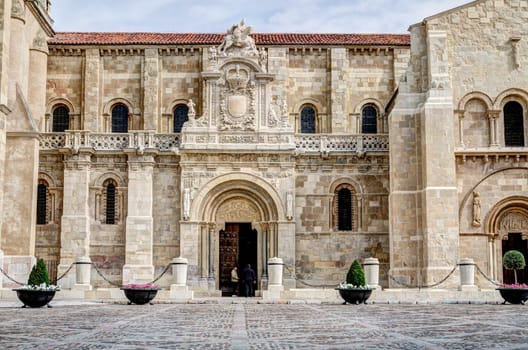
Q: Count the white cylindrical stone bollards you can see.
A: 5